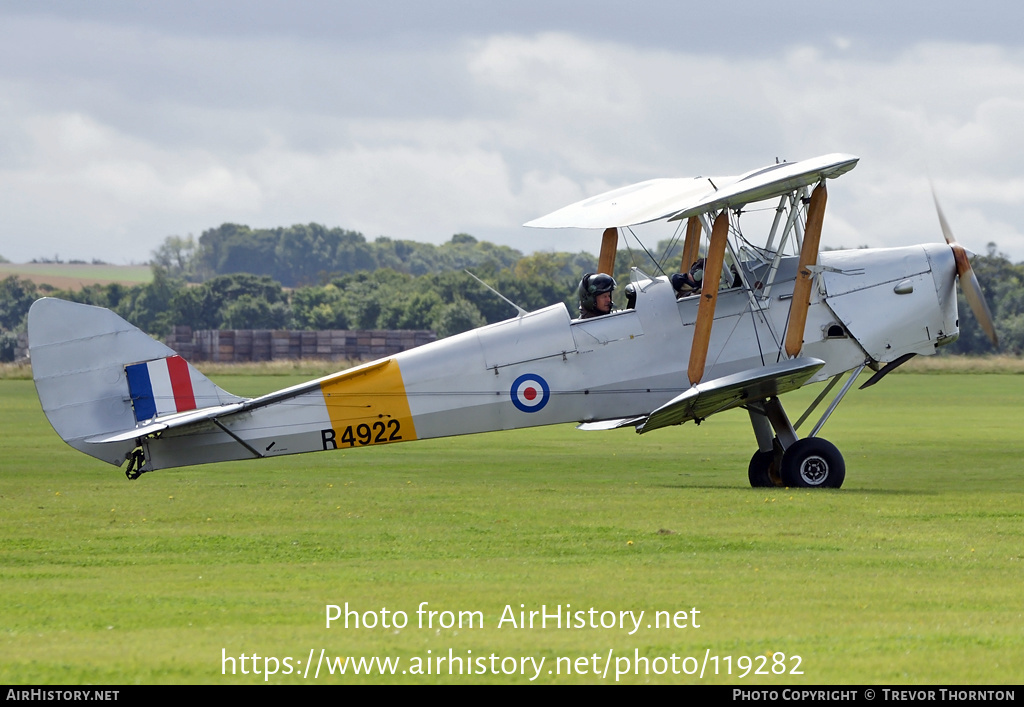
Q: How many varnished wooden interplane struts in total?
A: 4